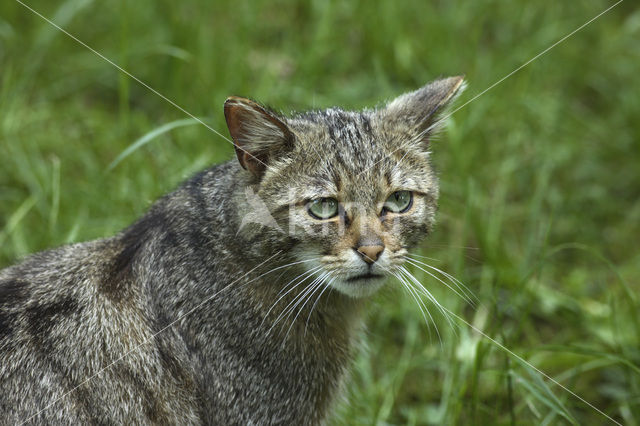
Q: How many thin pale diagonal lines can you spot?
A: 4